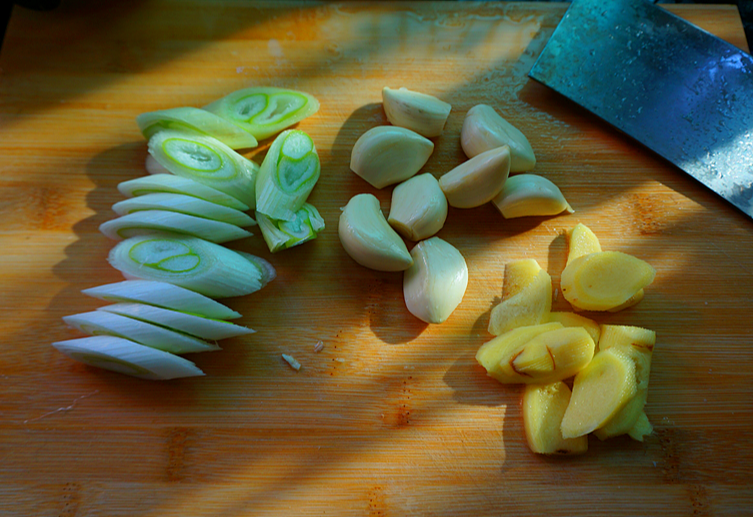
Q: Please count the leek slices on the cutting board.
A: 13